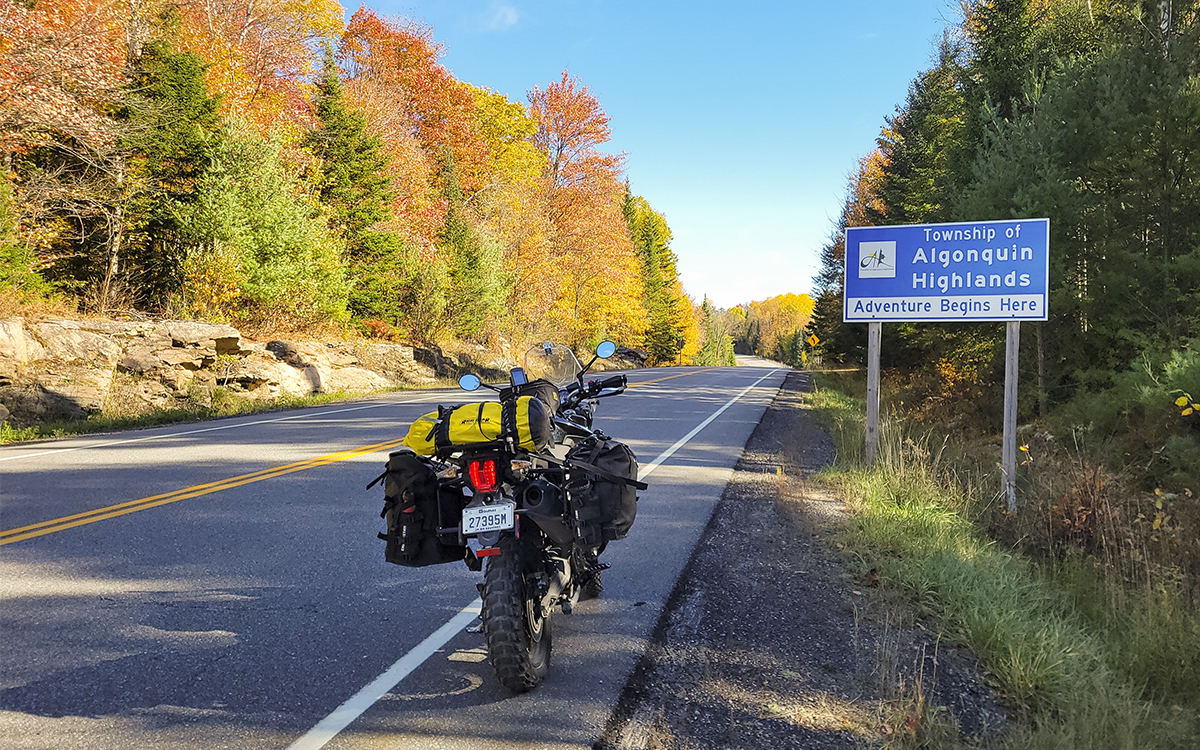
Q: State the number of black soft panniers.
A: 2